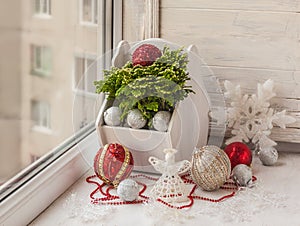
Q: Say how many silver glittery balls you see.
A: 6